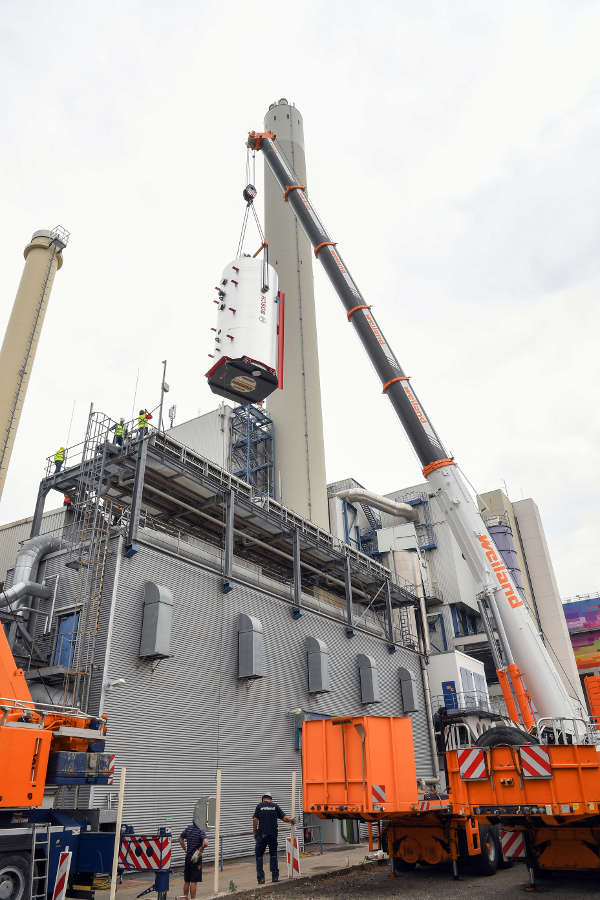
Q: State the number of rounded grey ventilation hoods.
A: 5